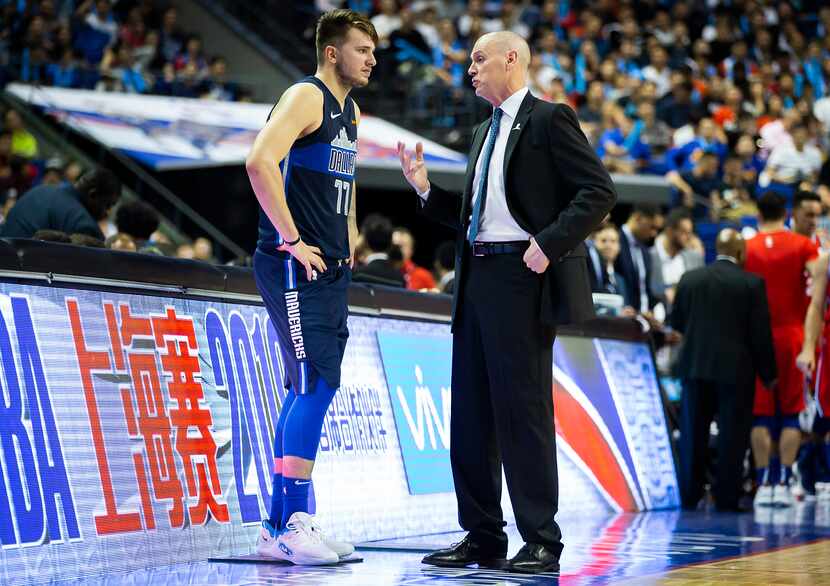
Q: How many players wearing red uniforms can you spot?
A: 3